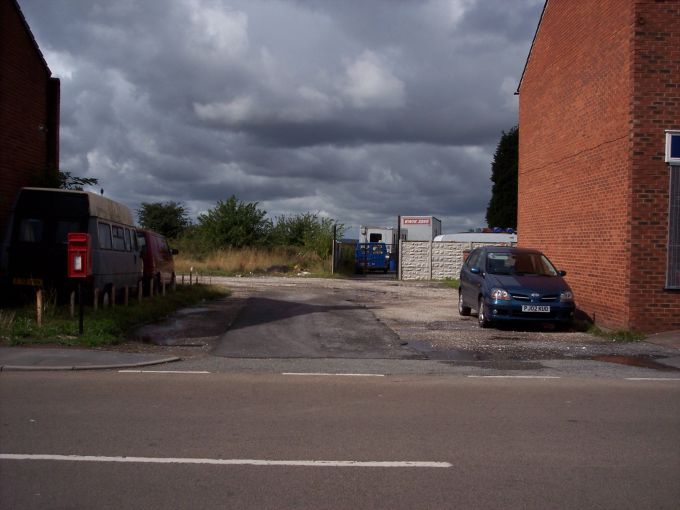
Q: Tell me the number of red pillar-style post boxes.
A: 1